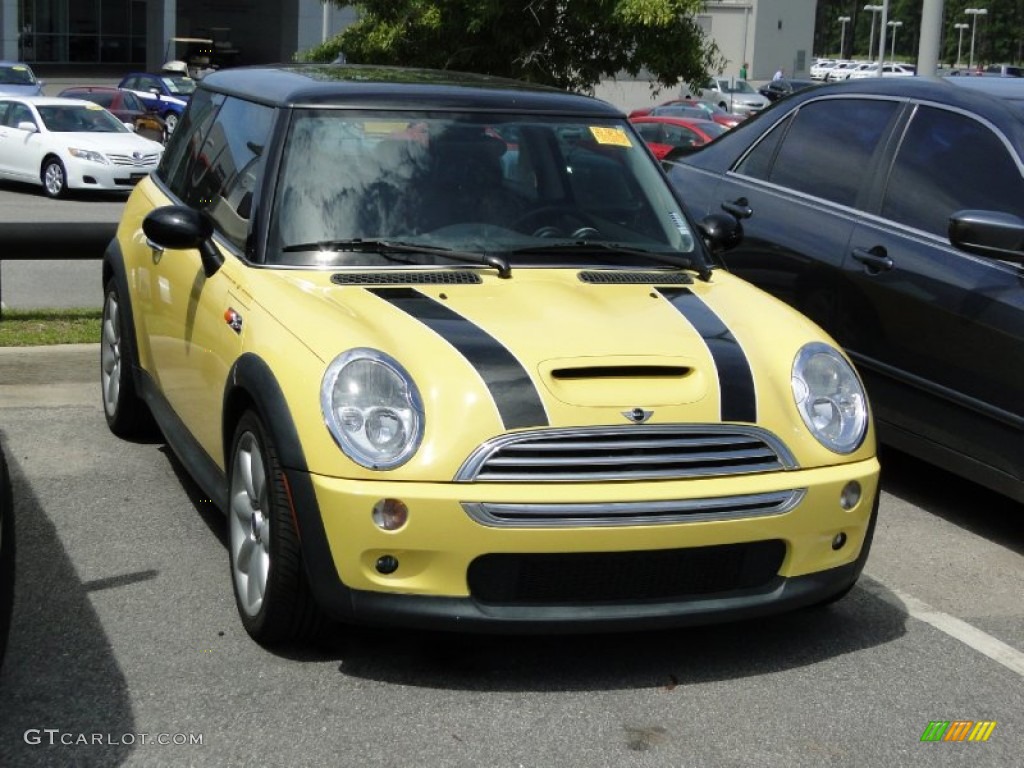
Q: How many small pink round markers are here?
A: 0